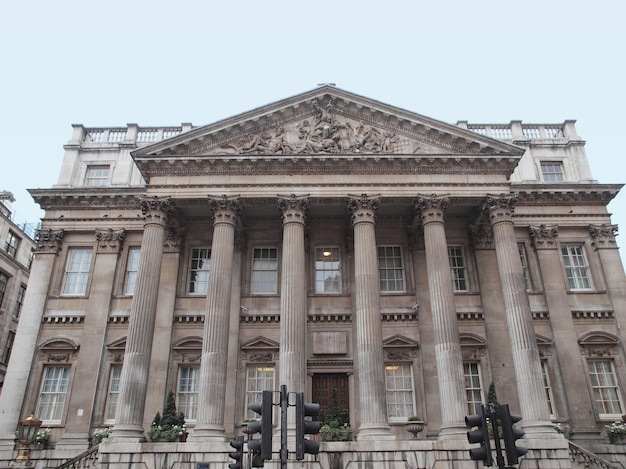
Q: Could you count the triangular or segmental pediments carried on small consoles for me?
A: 8